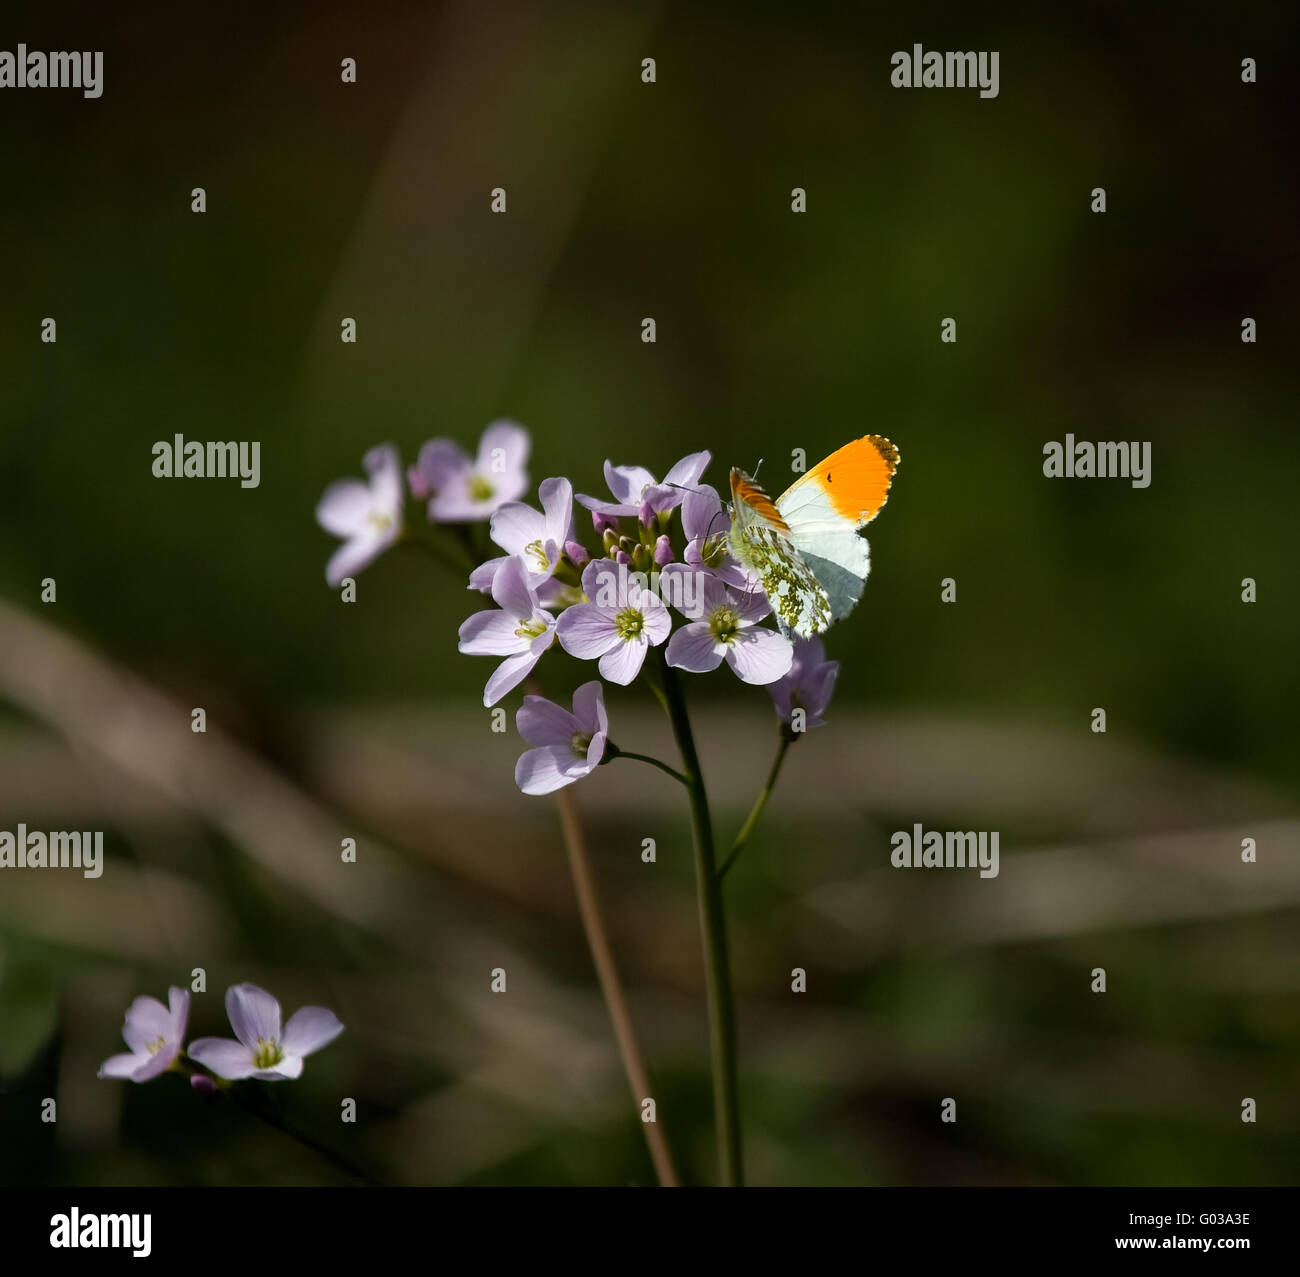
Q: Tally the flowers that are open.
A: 12